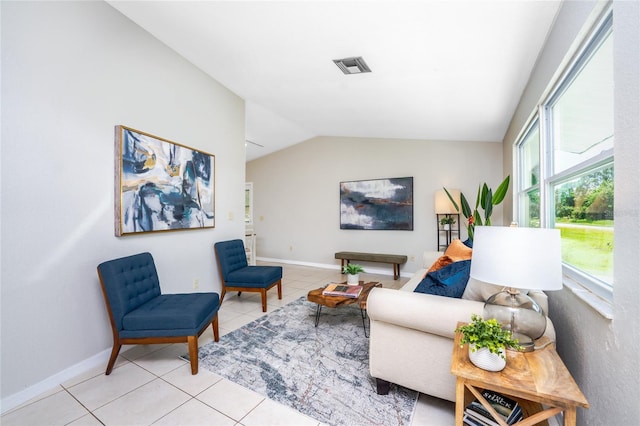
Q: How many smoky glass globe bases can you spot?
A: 1